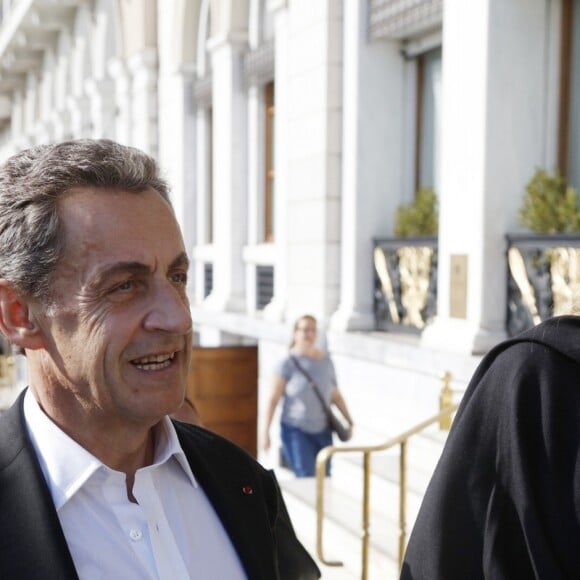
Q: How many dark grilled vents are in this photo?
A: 2